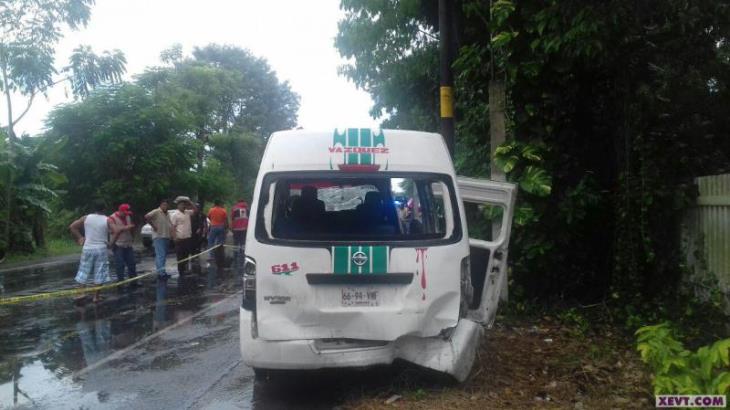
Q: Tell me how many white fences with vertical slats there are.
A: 1